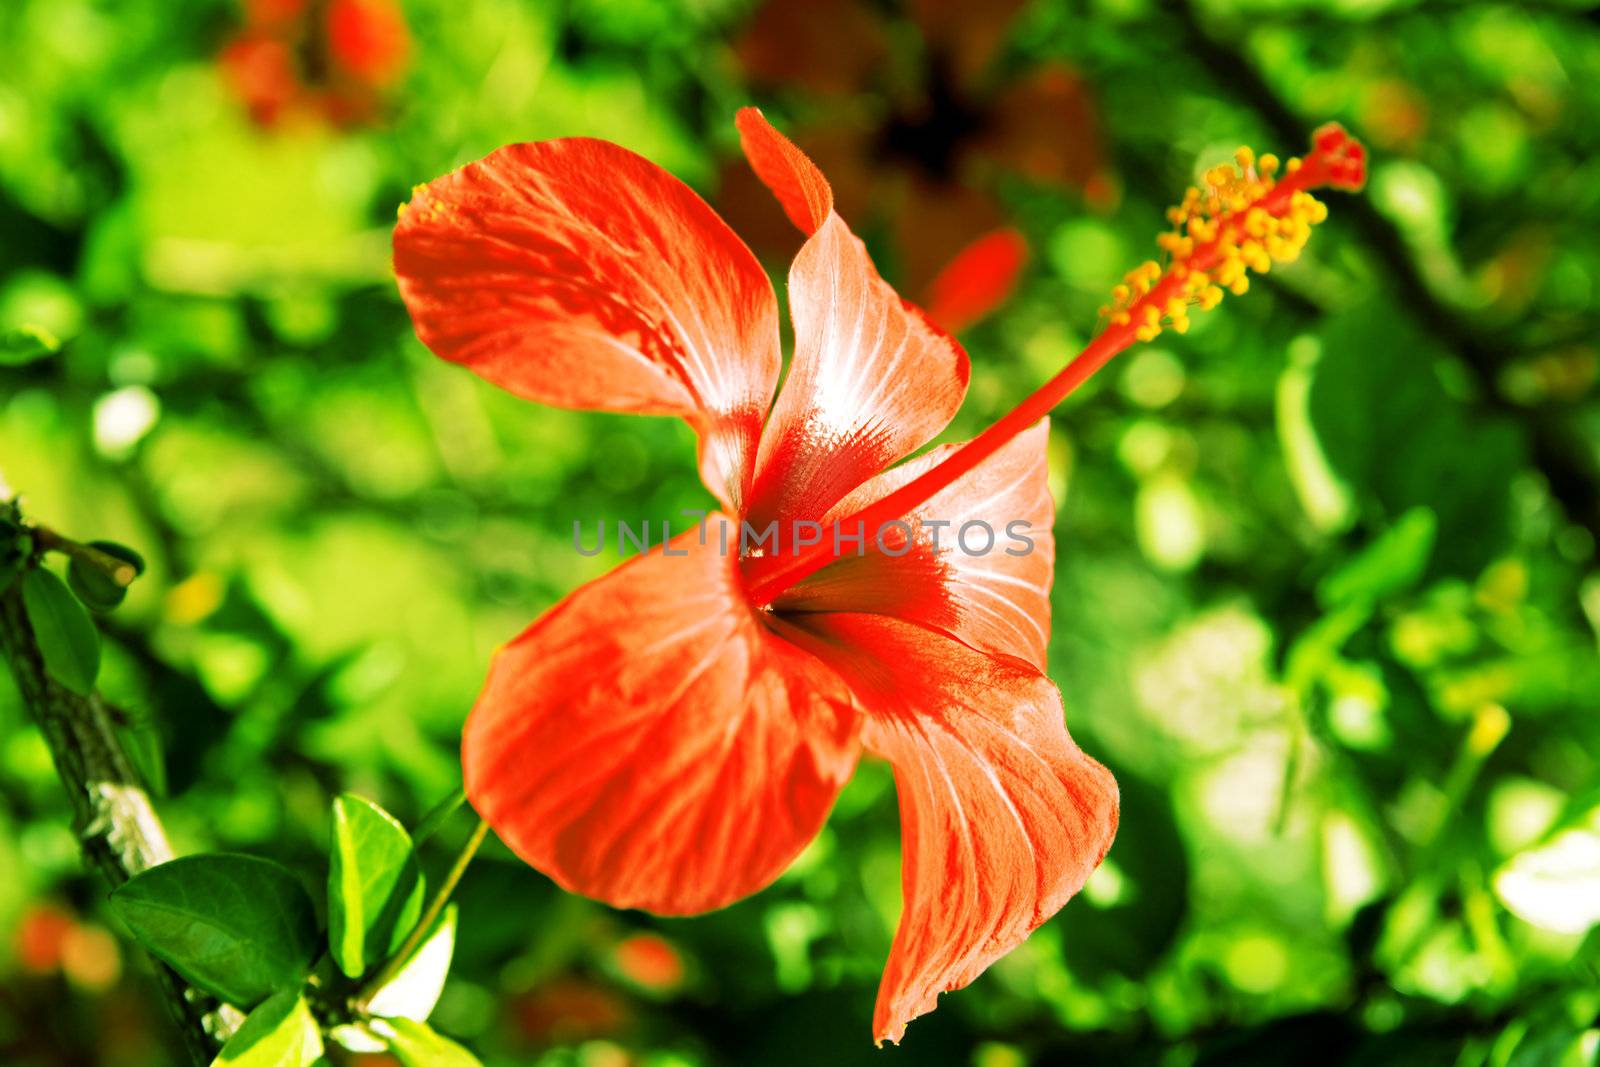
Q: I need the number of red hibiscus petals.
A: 5